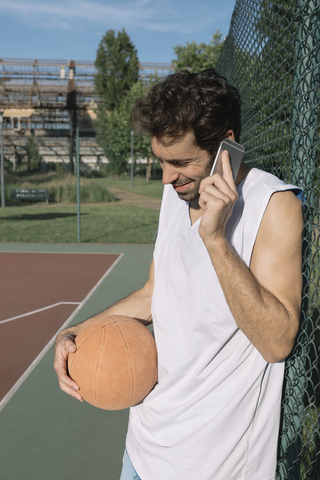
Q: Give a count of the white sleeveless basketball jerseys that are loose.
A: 1